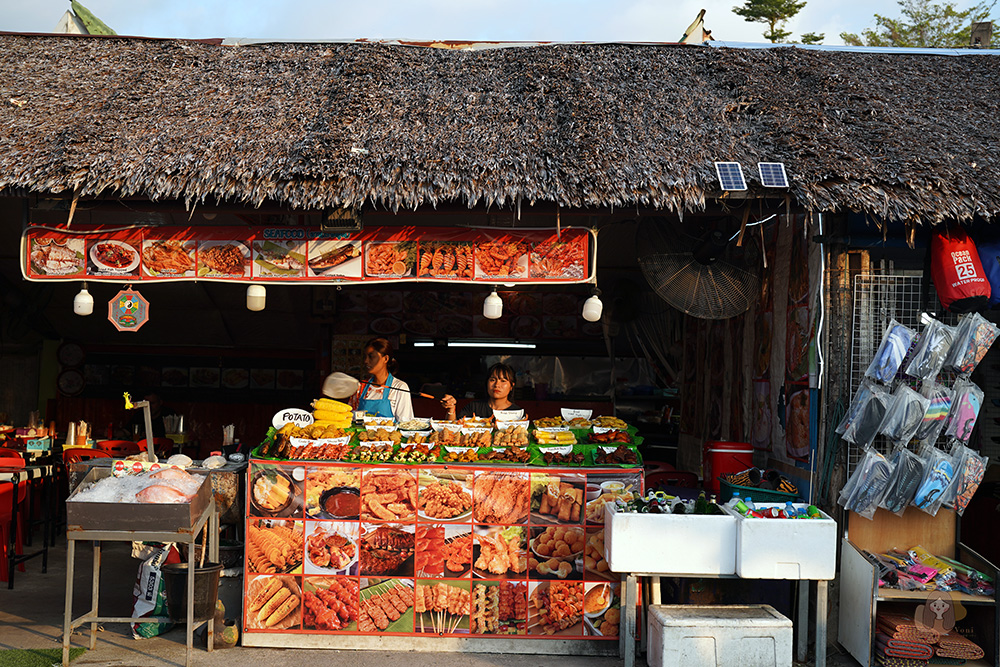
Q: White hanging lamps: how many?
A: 4